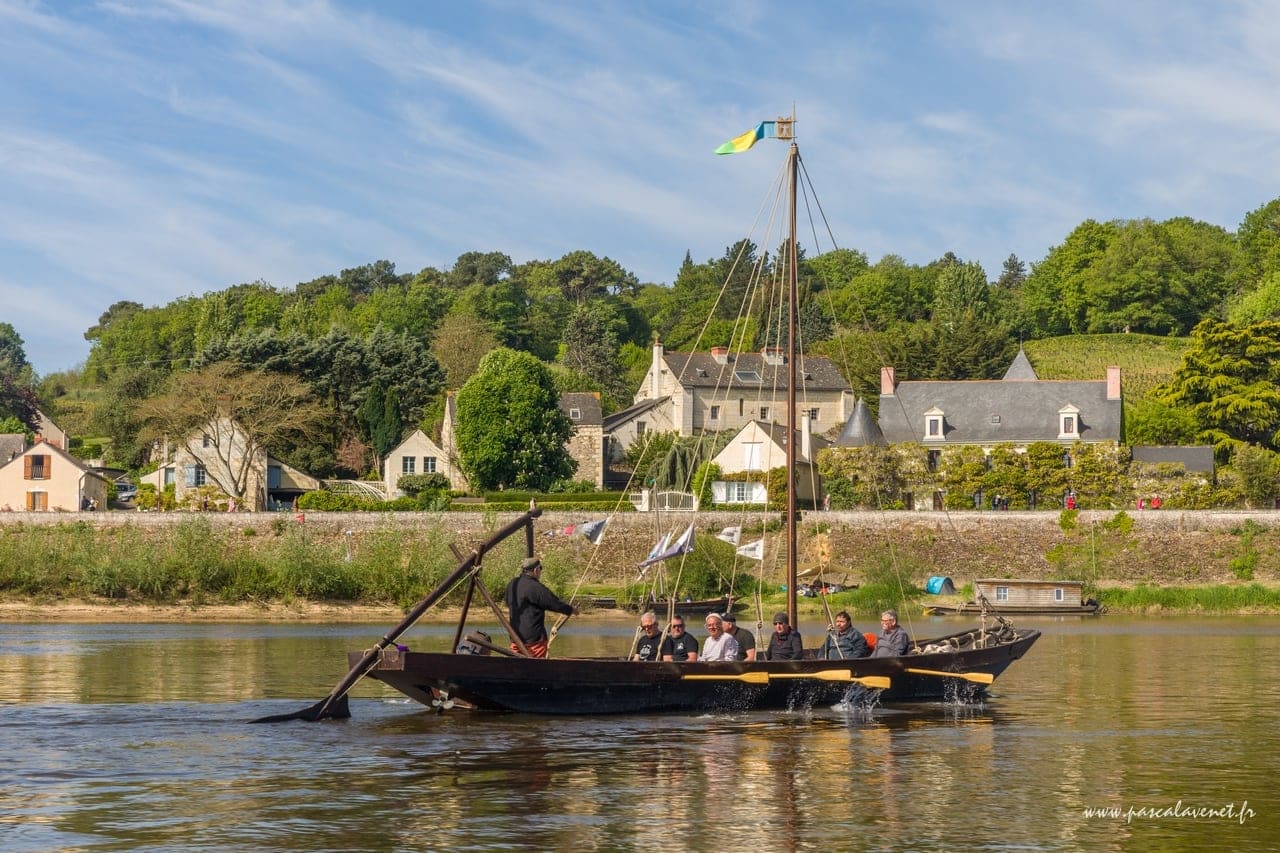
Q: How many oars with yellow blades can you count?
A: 4